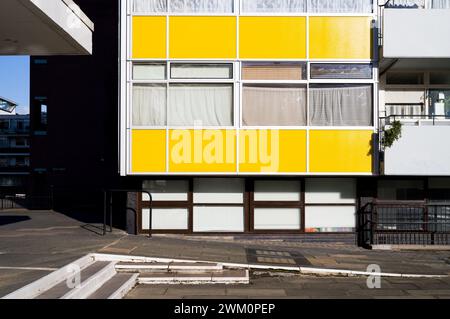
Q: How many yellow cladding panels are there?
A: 8